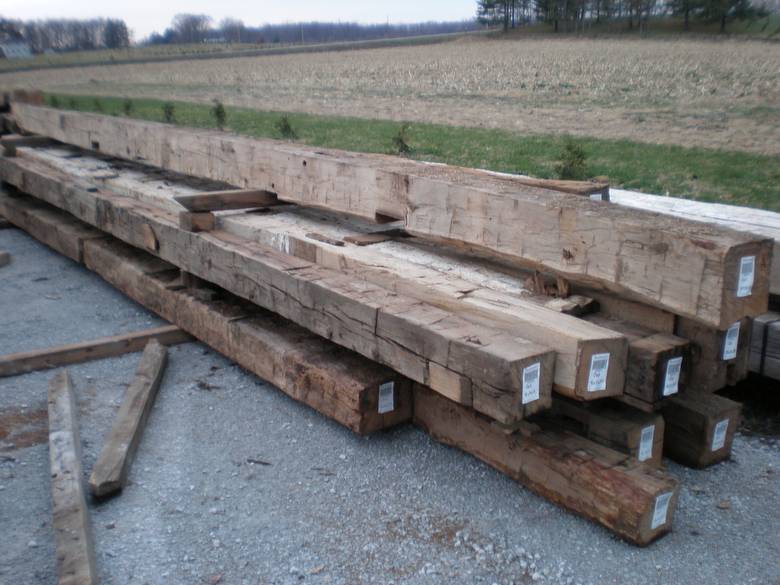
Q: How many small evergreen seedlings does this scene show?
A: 9